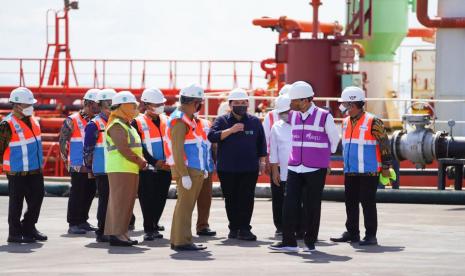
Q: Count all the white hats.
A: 11